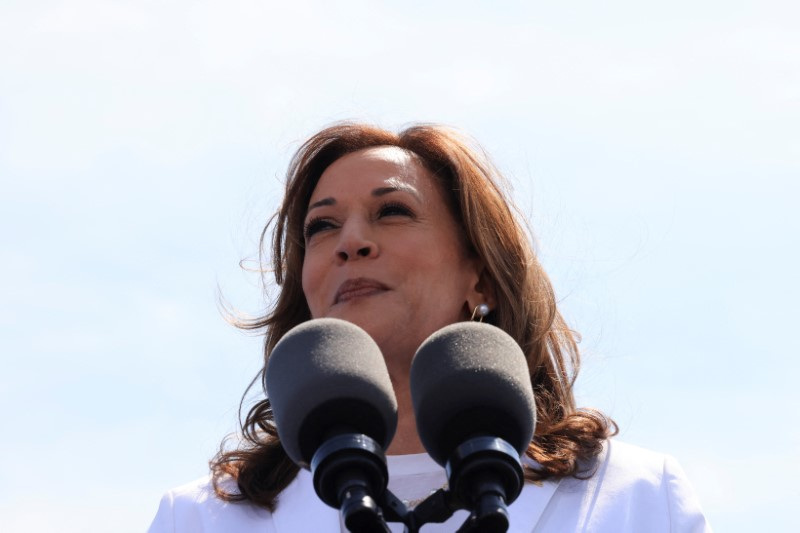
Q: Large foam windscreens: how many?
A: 2